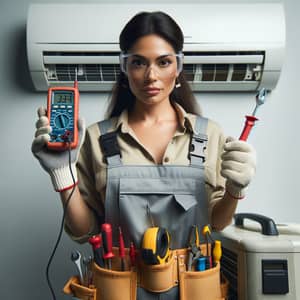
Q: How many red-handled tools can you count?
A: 5